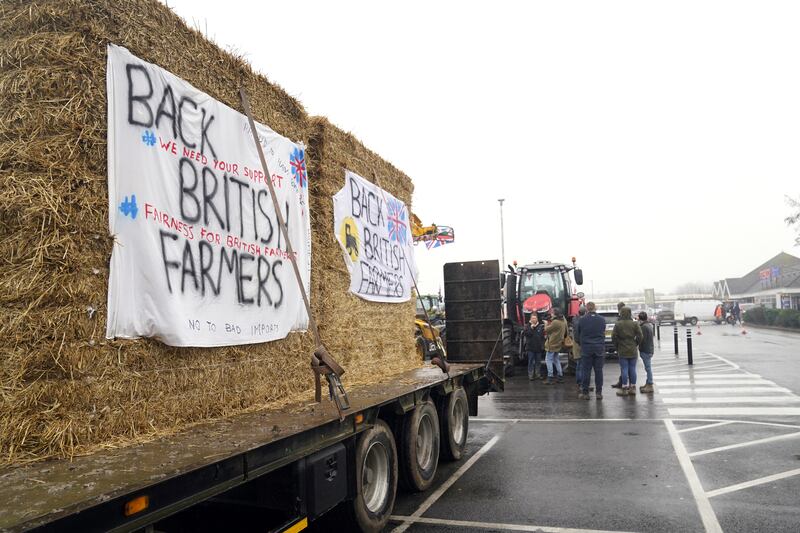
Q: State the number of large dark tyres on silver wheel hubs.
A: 3